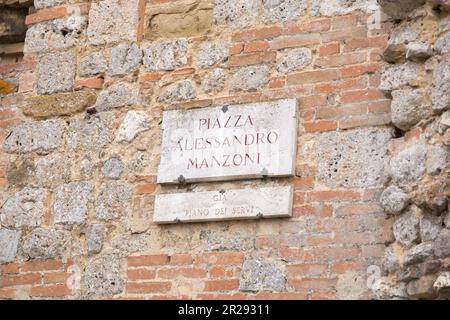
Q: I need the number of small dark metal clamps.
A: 6